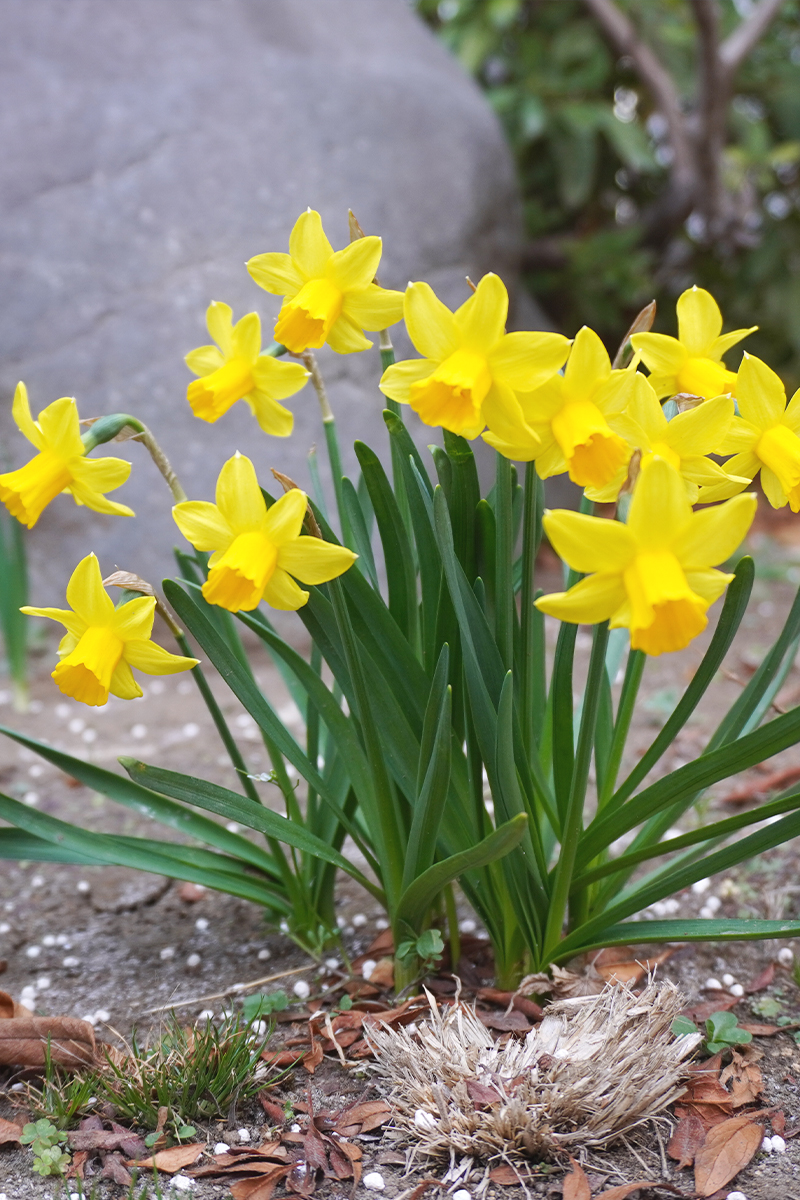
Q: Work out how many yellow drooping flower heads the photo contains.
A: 11